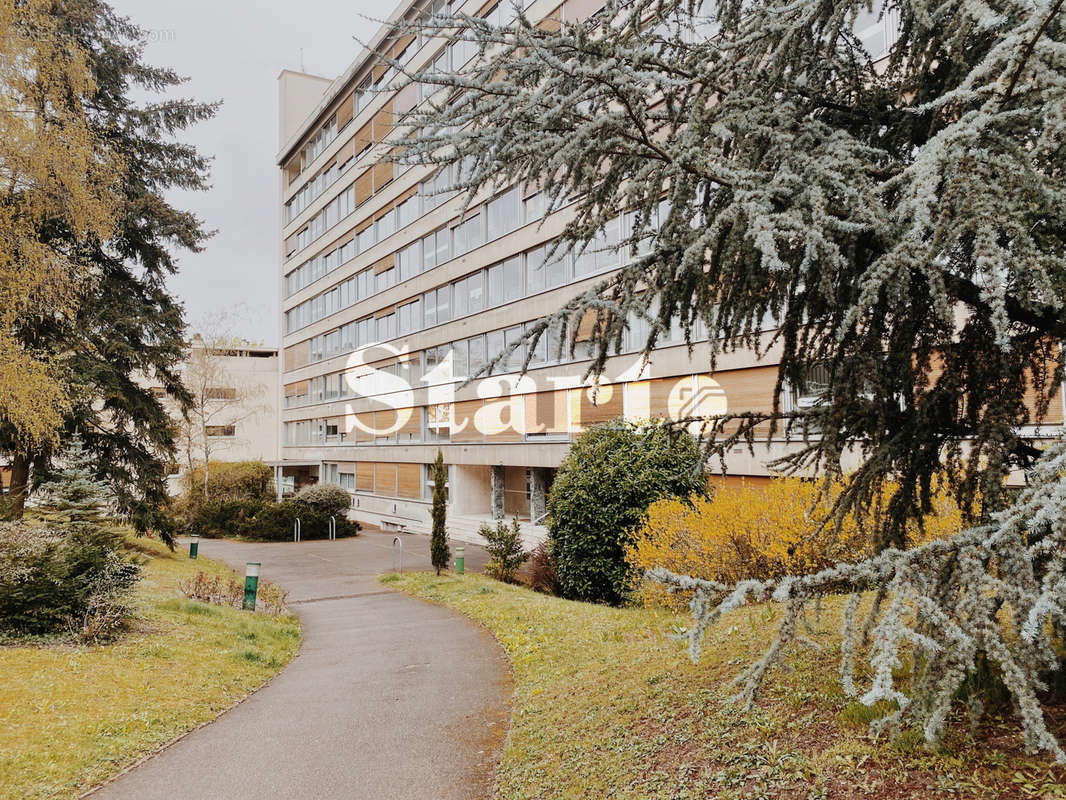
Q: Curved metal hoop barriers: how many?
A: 3